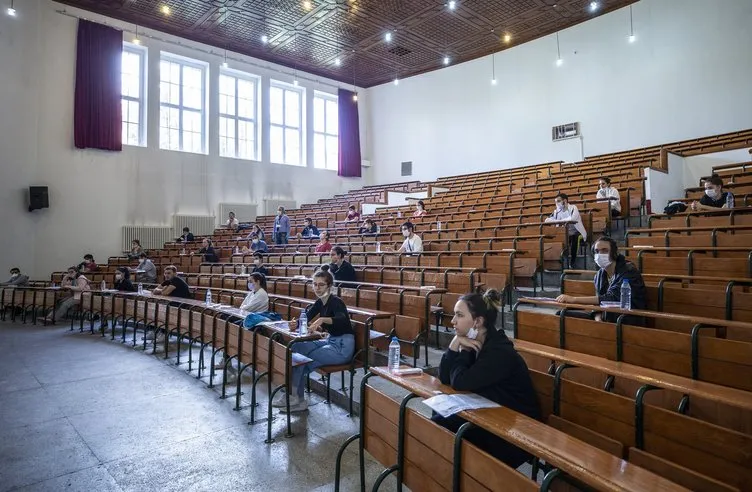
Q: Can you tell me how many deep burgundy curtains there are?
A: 2